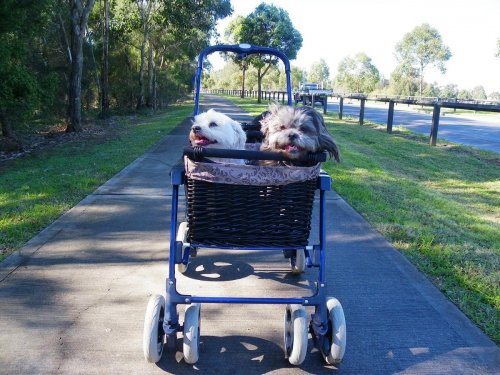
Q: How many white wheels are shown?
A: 6